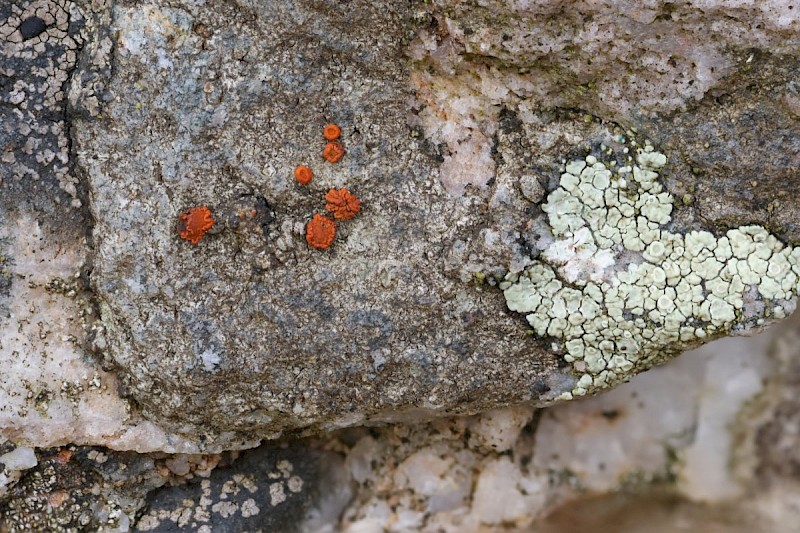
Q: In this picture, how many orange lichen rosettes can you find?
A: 6